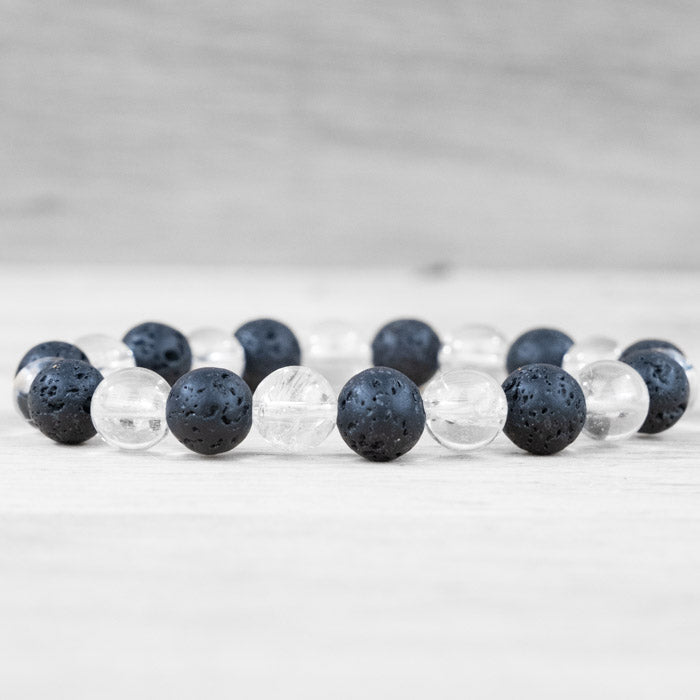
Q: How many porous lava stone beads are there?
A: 11